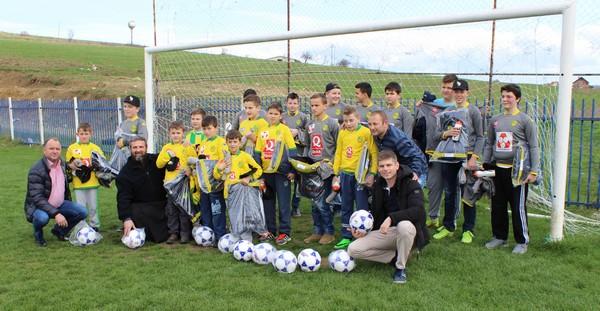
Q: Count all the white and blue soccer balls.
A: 10